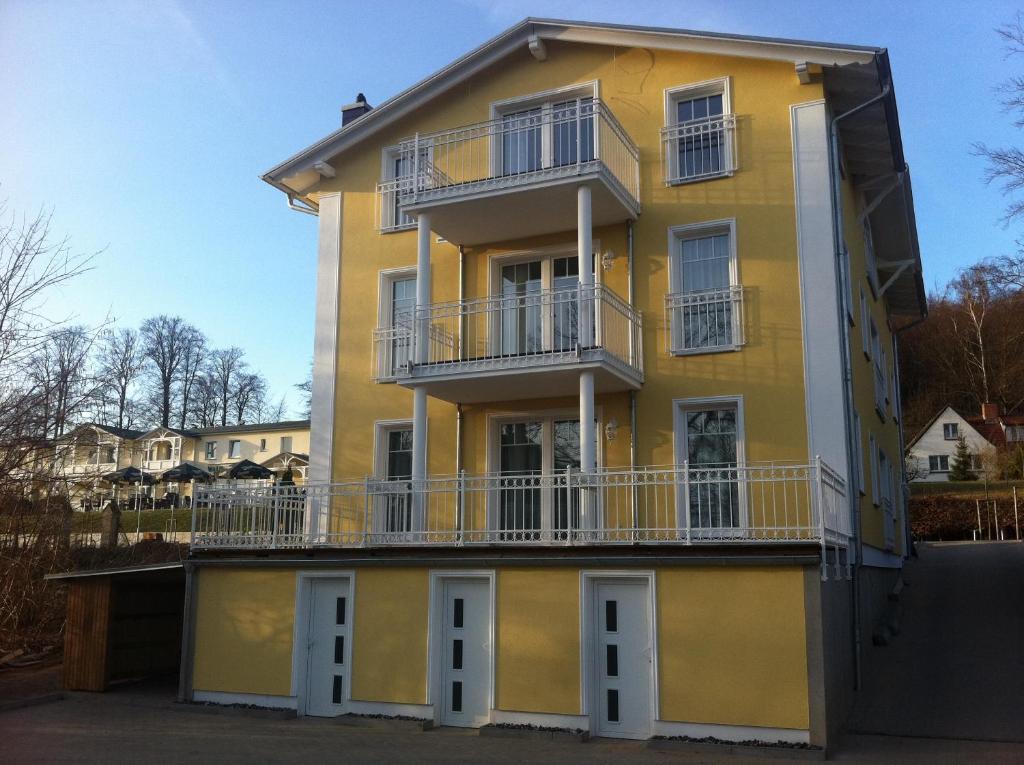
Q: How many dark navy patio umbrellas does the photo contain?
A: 3